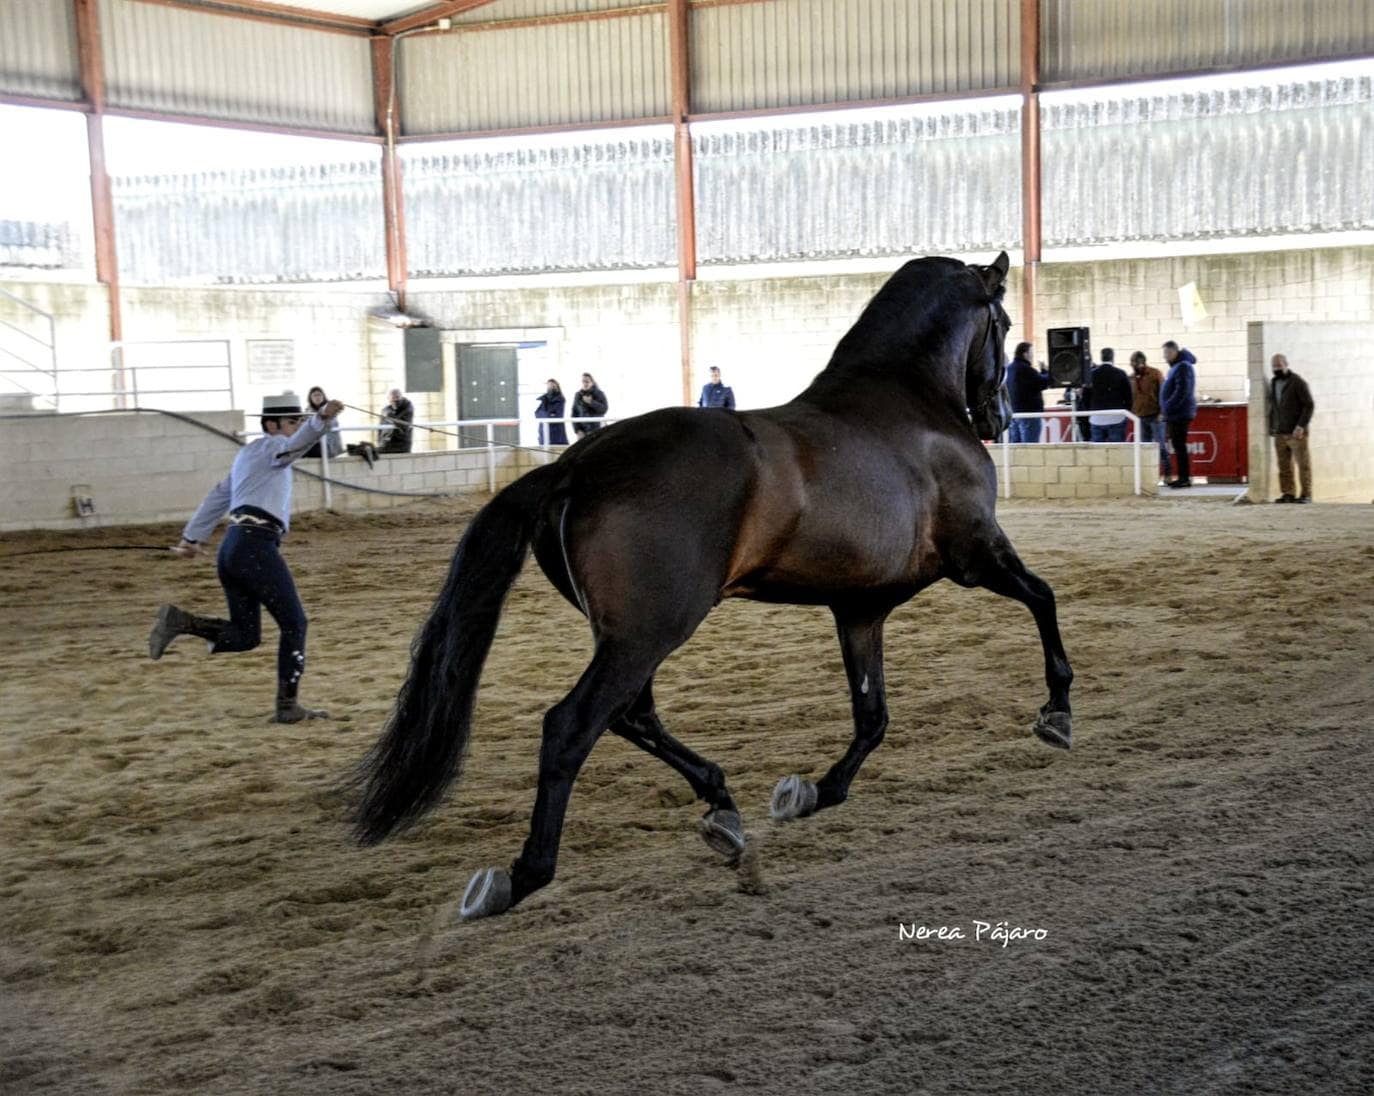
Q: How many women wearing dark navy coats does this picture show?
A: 2